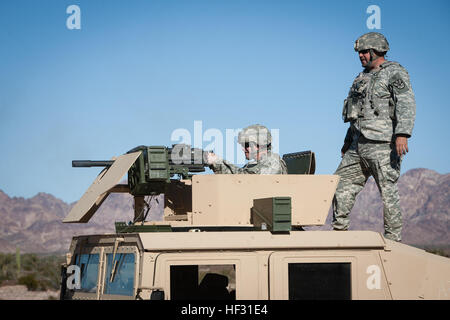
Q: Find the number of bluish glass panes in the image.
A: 2